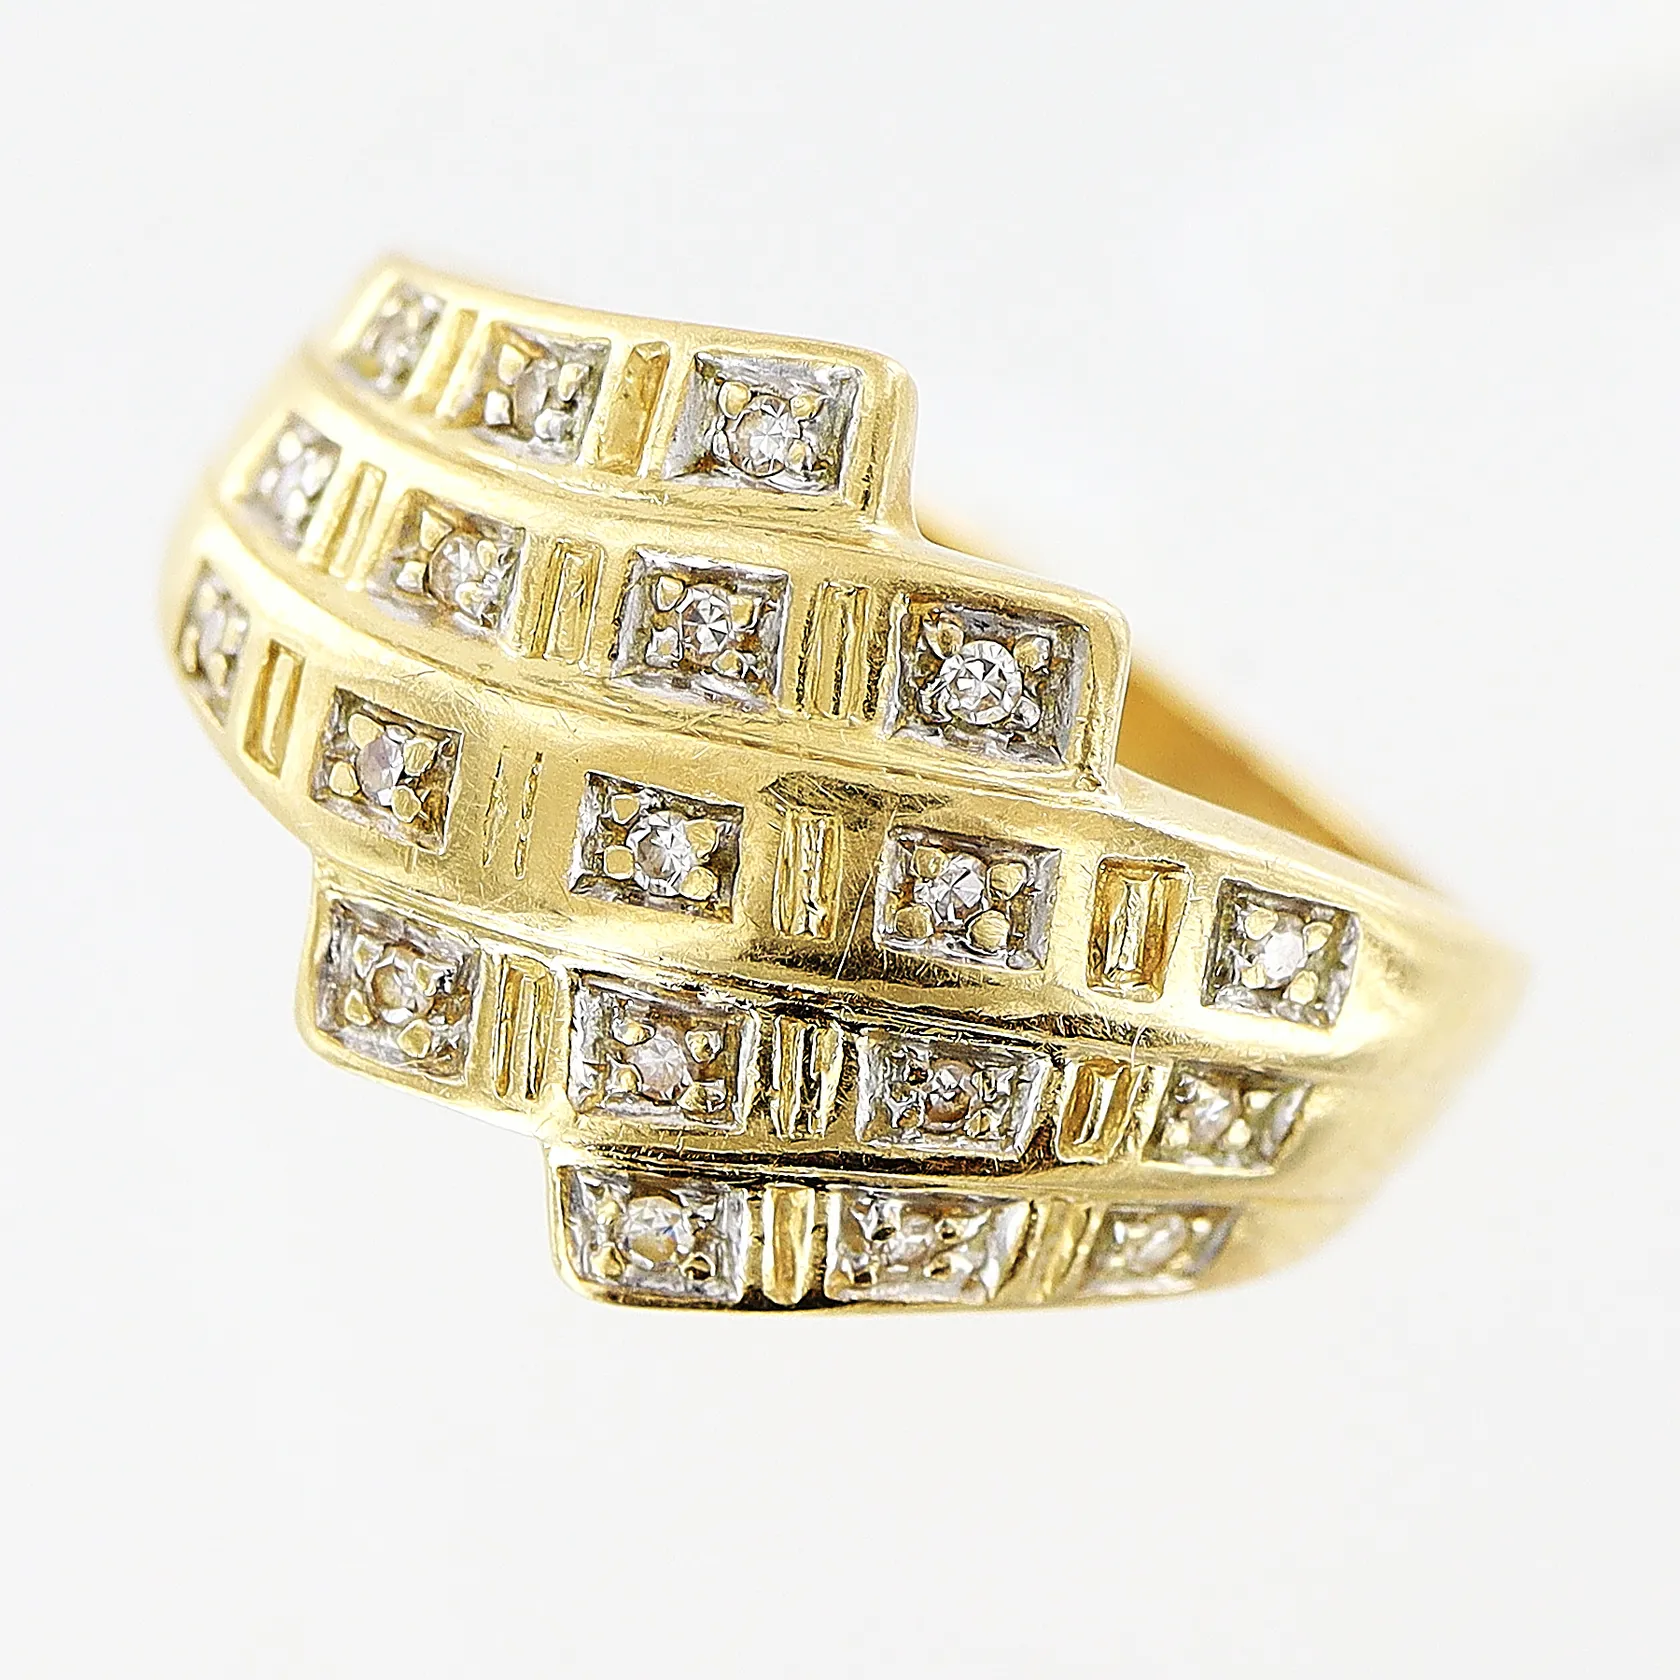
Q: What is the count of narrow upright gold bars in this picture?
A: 14